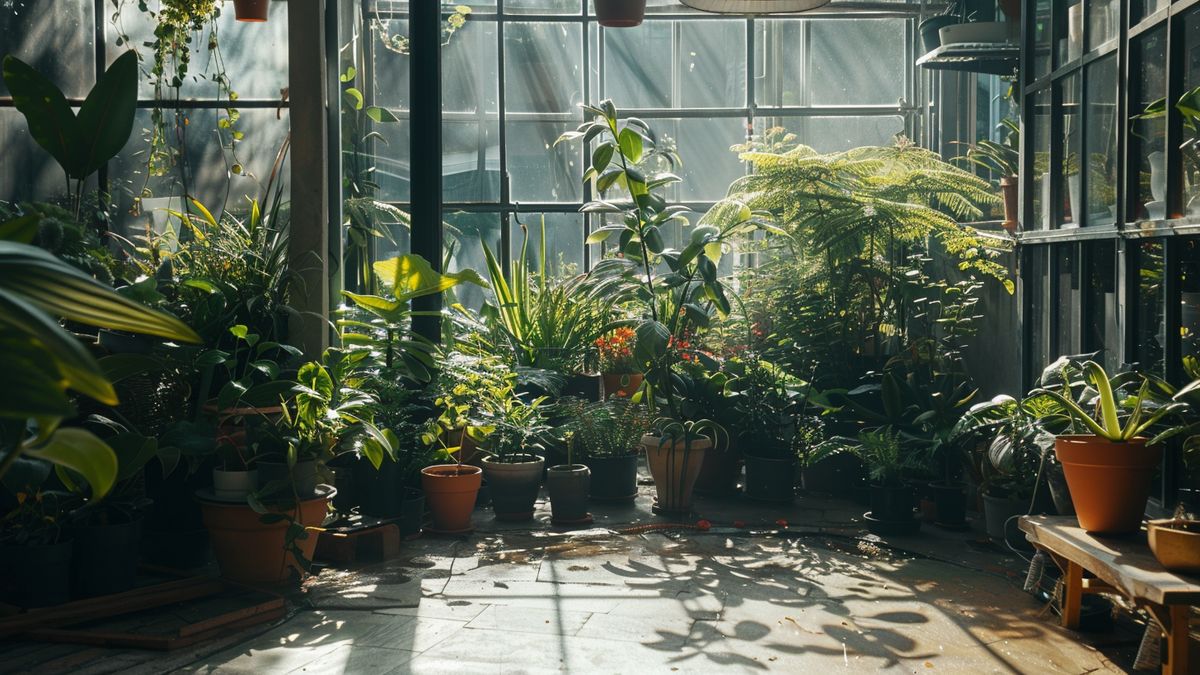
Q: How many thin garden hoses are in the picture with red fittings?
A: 1